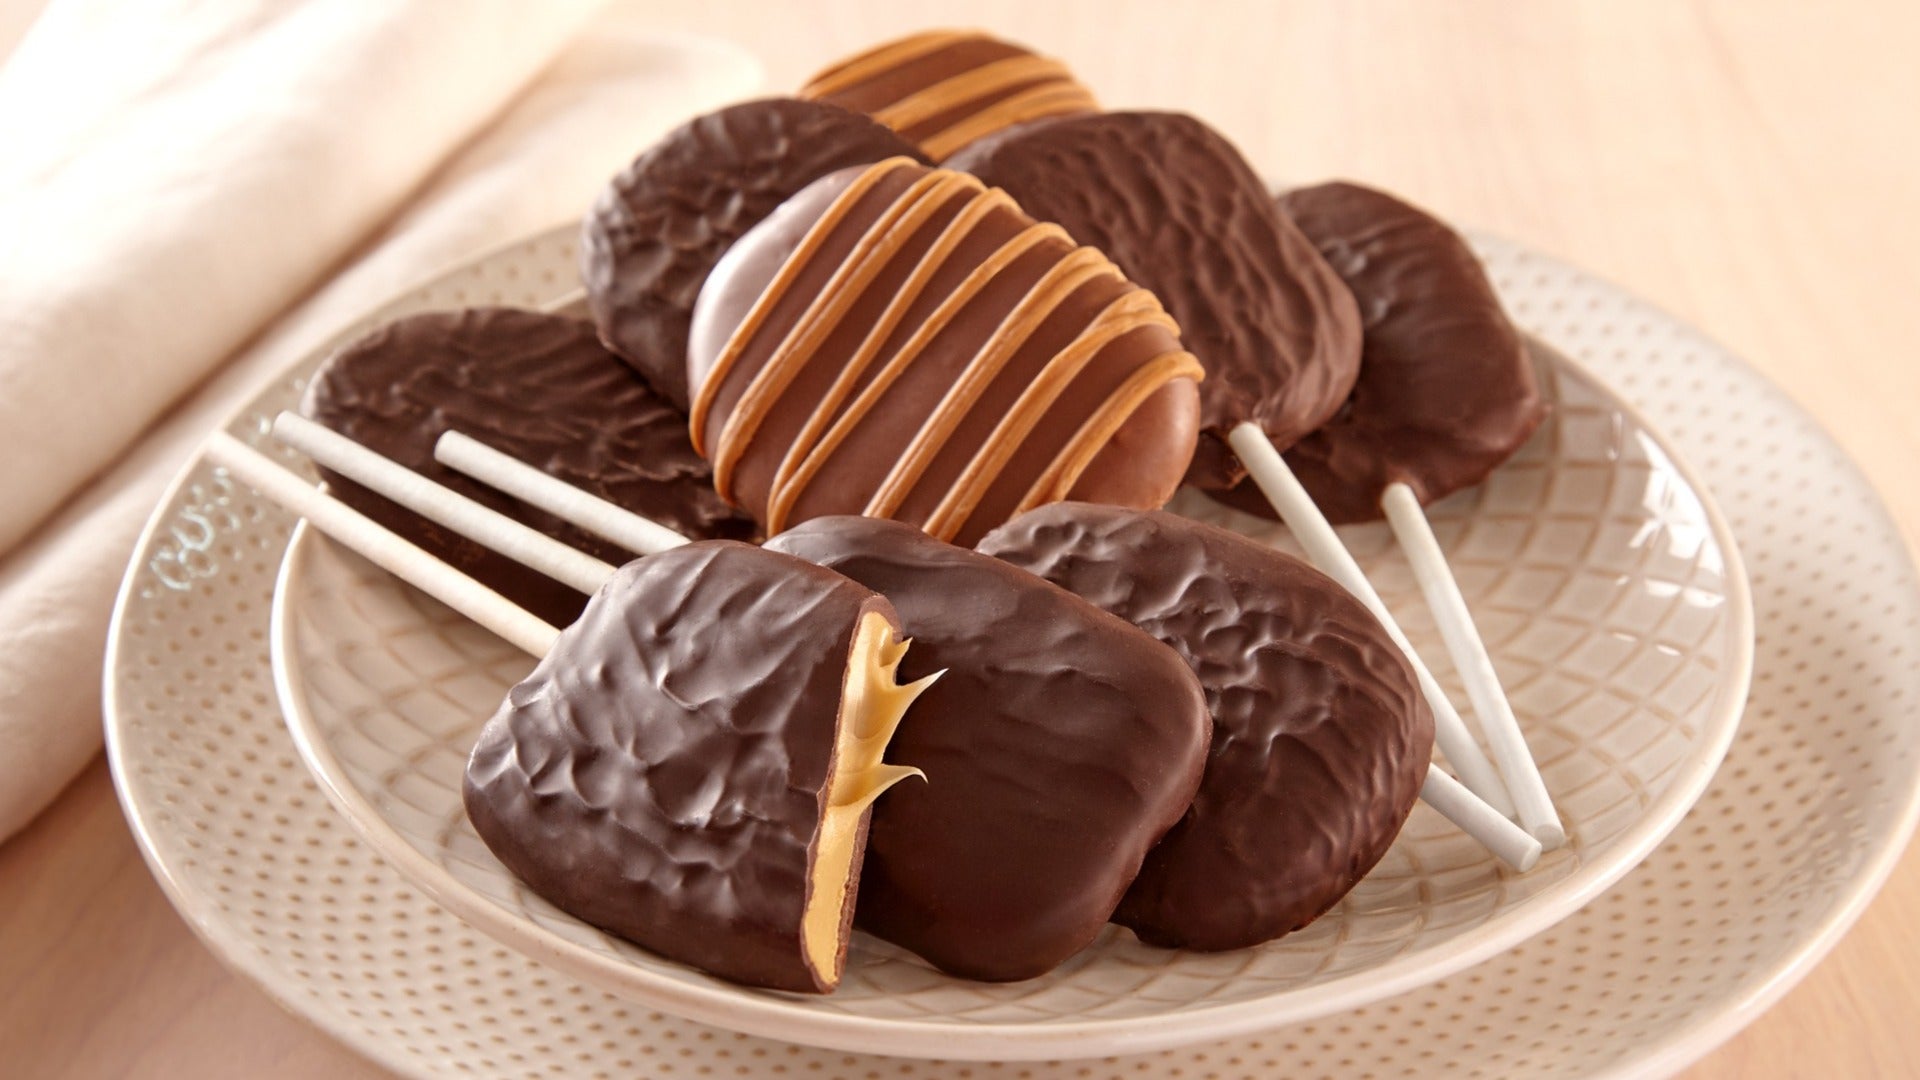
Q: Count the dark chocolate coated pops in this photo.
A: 7